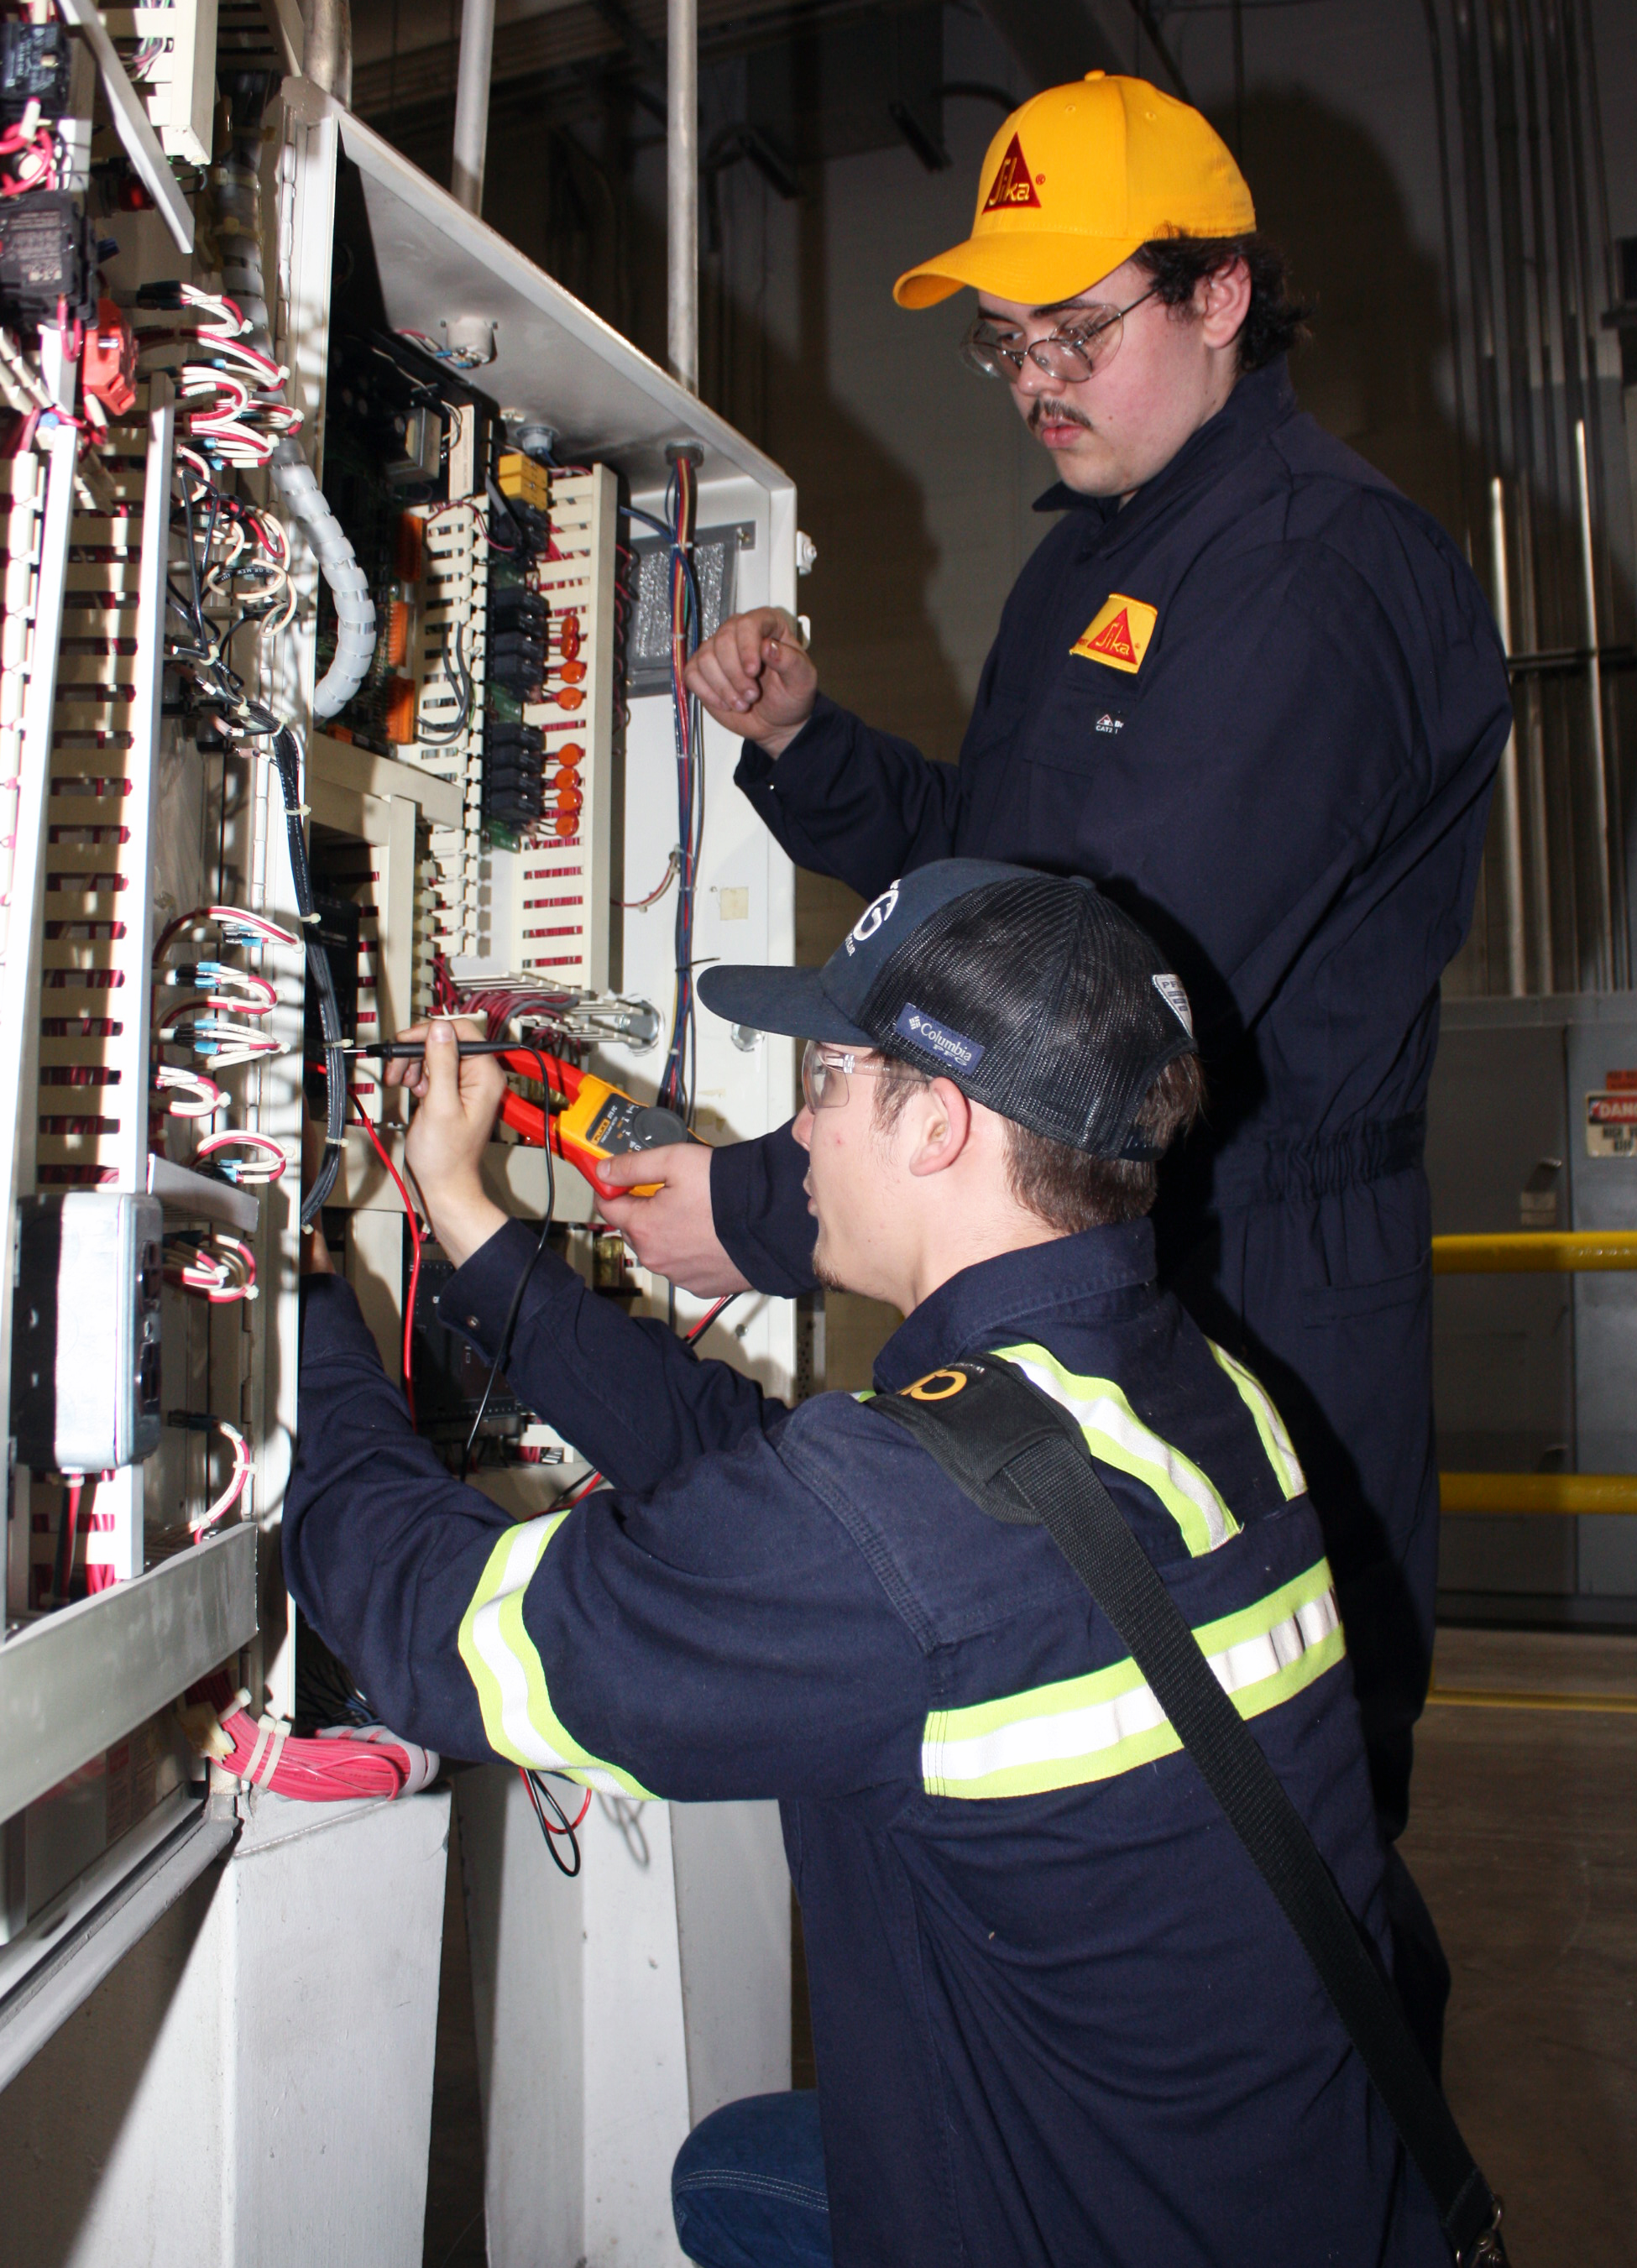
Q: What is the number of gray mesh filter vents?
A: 1